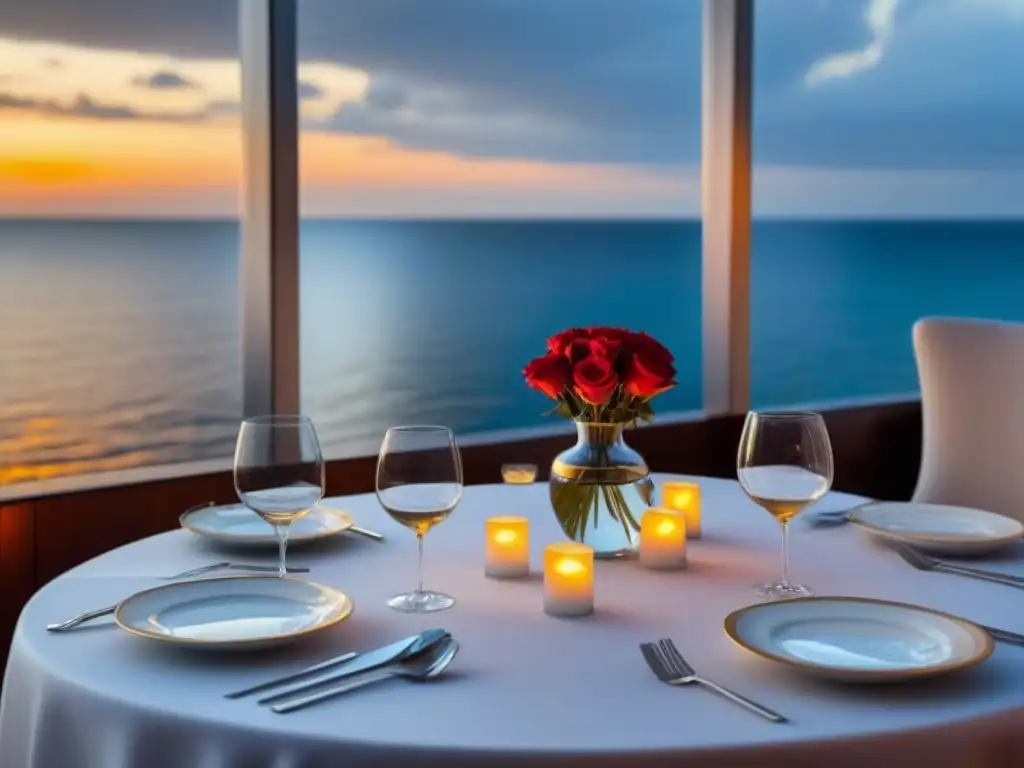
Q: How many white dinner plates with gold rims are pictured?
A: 4